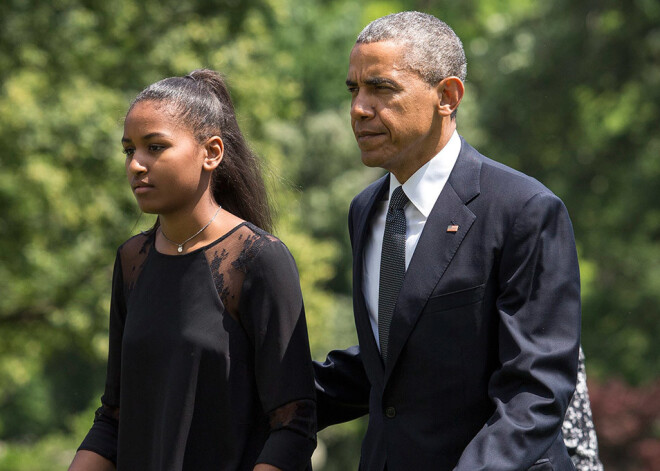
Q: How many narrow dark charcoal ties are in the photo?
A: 1